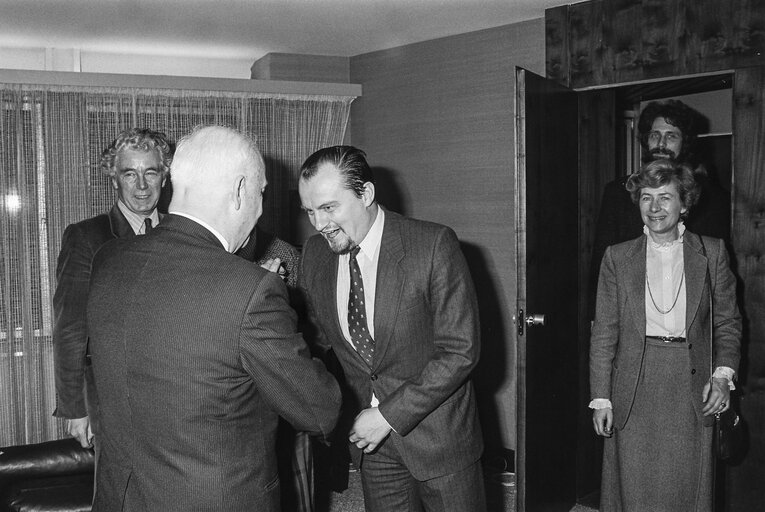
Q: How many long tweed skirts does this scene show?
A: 1